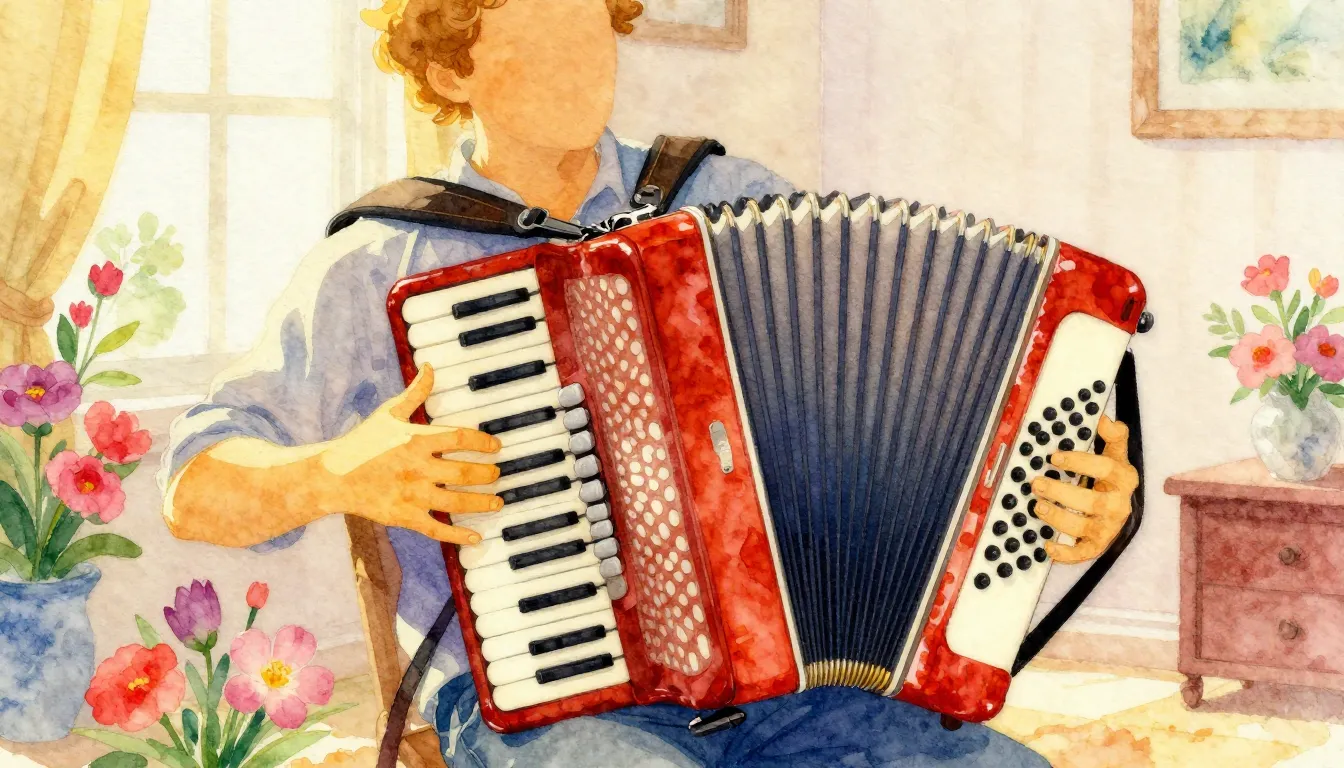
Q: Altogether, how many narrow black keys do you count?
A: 11